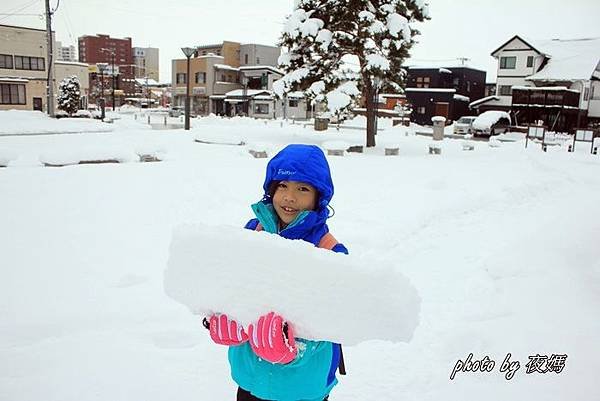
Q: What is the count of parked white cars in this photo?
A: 2